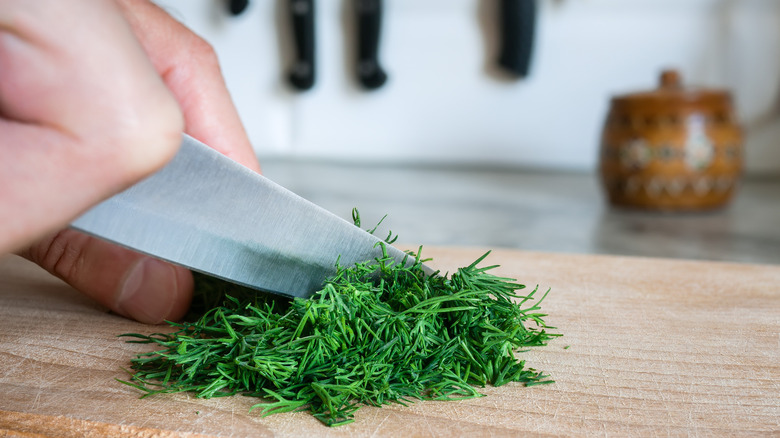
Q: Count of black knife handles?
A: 4